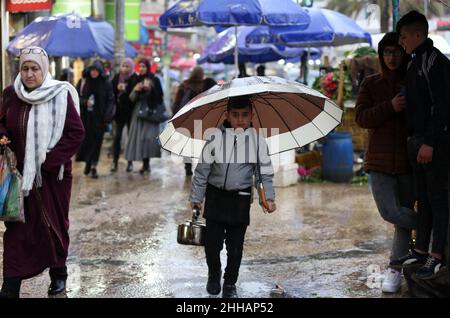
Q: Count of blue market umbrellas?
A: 4